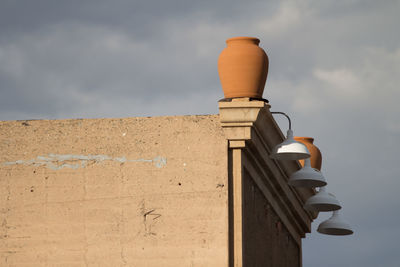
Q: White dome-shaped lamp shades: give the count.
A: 4